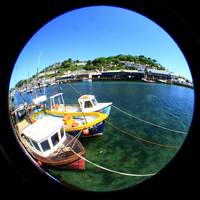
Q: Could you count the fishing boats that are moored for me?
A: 3